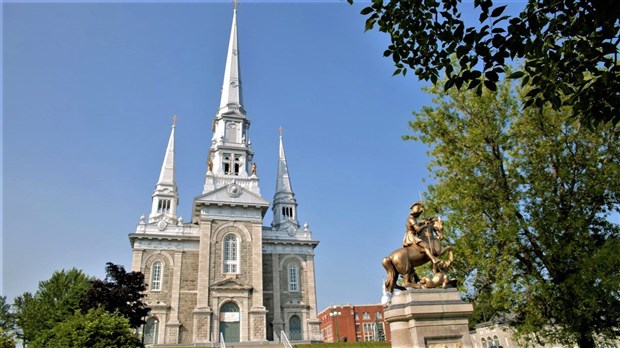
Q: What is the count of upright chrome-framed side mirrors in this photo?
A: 0